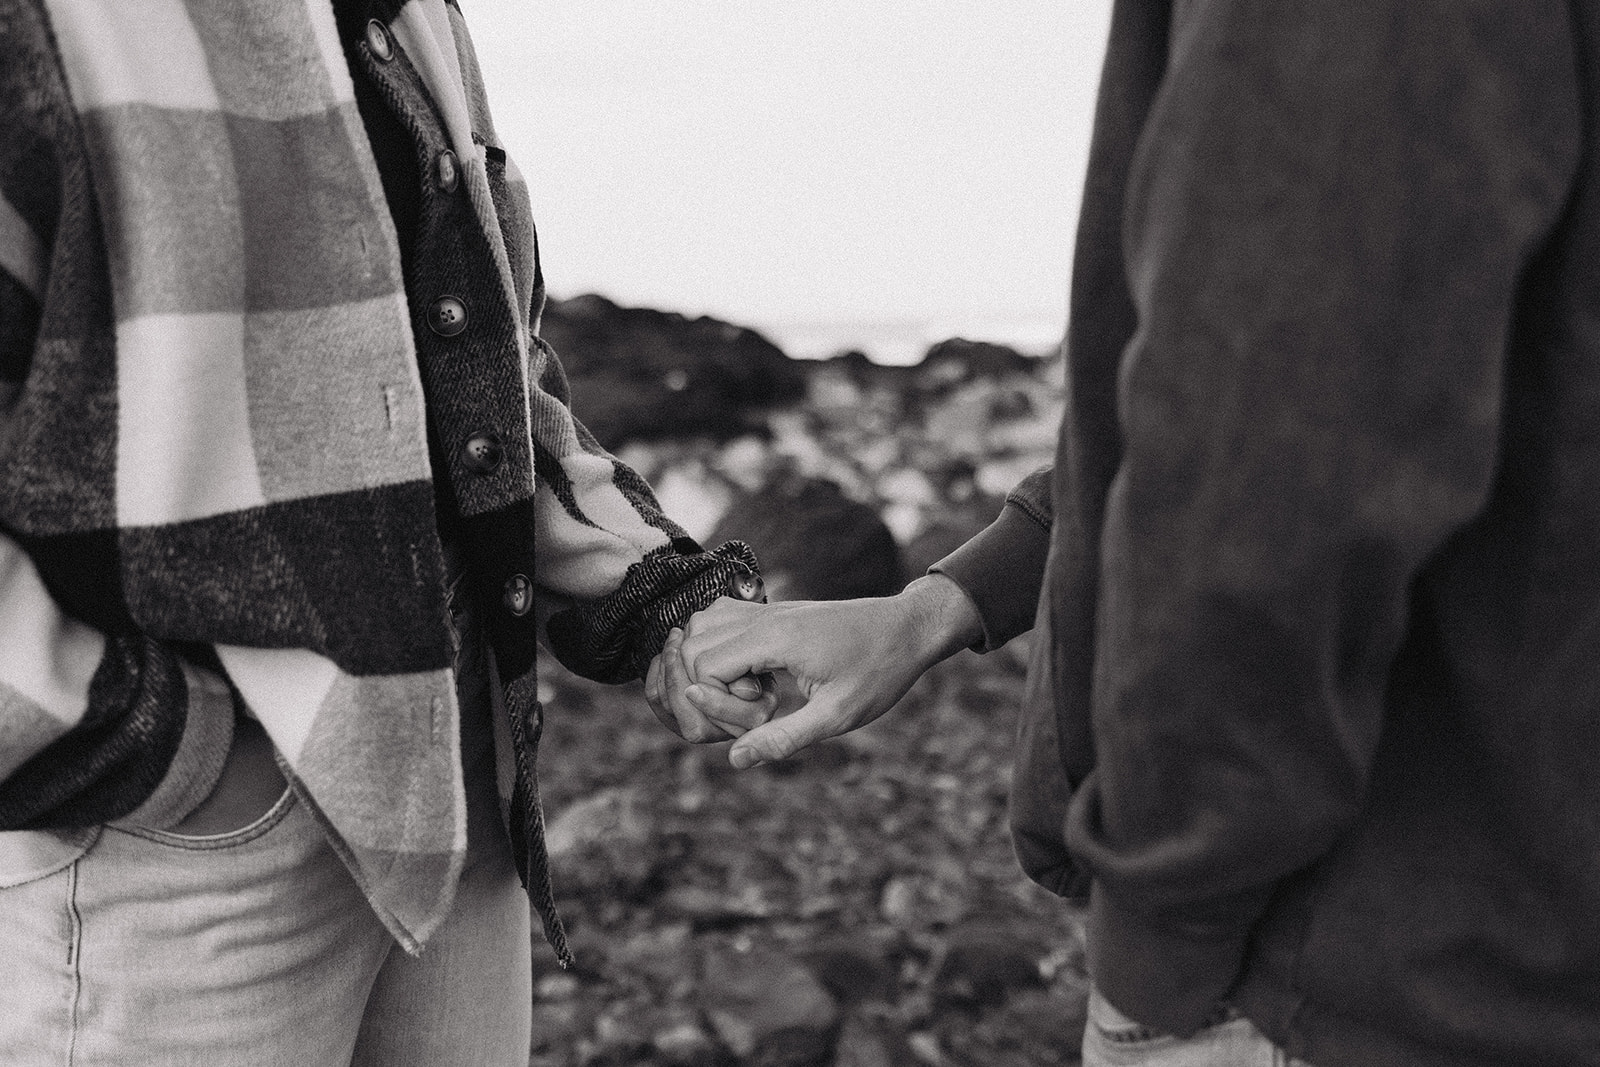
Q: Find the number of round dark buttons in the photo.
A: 7